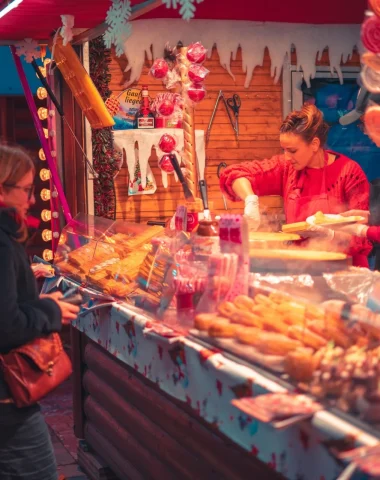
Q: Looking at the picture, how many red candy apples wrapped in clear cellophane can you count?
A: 7